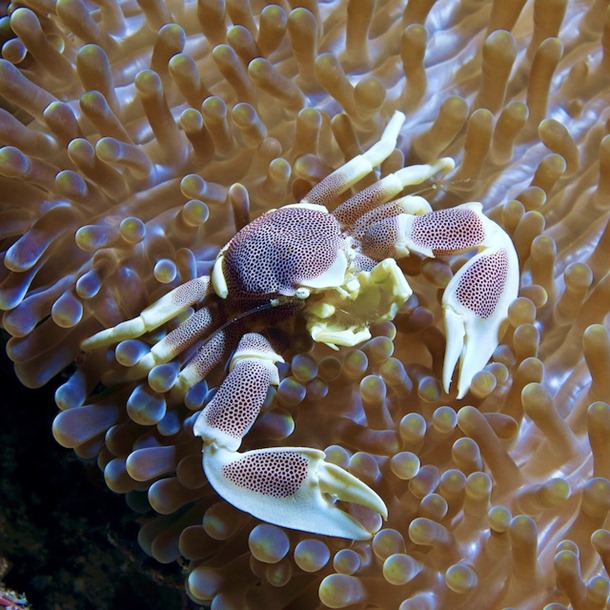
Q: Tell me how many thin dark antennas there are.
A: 1